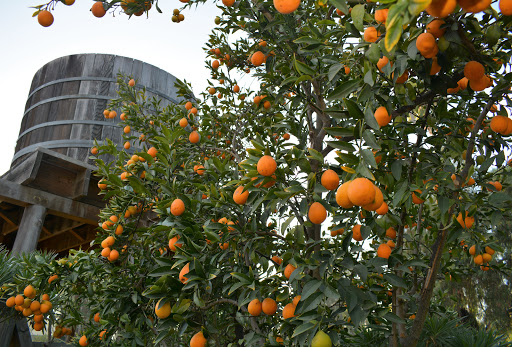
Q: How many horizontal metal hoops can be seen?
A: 4